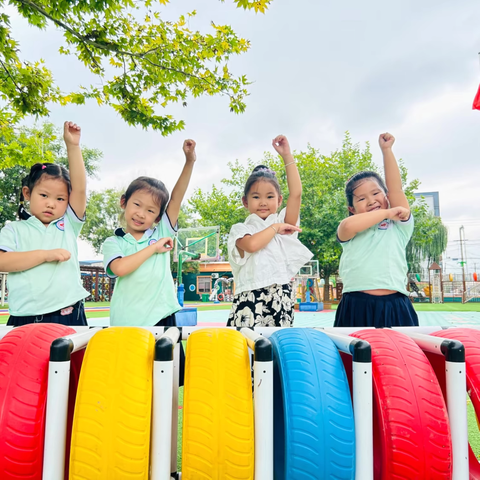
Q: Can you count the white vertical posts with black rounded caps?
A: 5